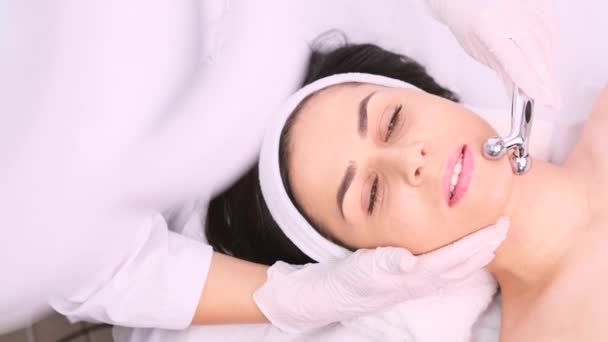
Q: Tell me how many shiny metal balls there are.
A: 2